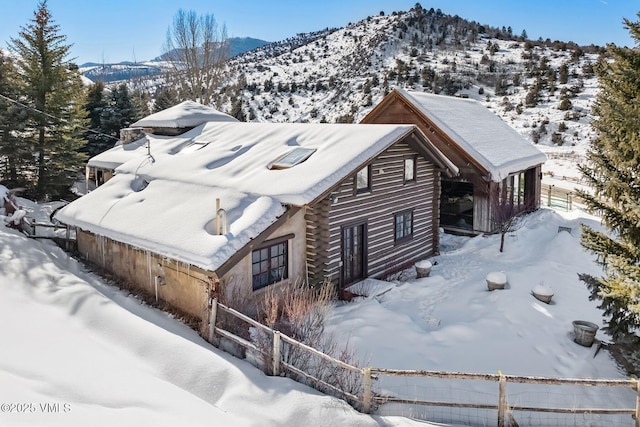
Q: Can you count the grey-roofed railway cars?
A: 0